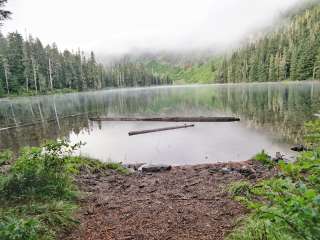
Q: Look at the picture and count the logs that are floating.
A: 2